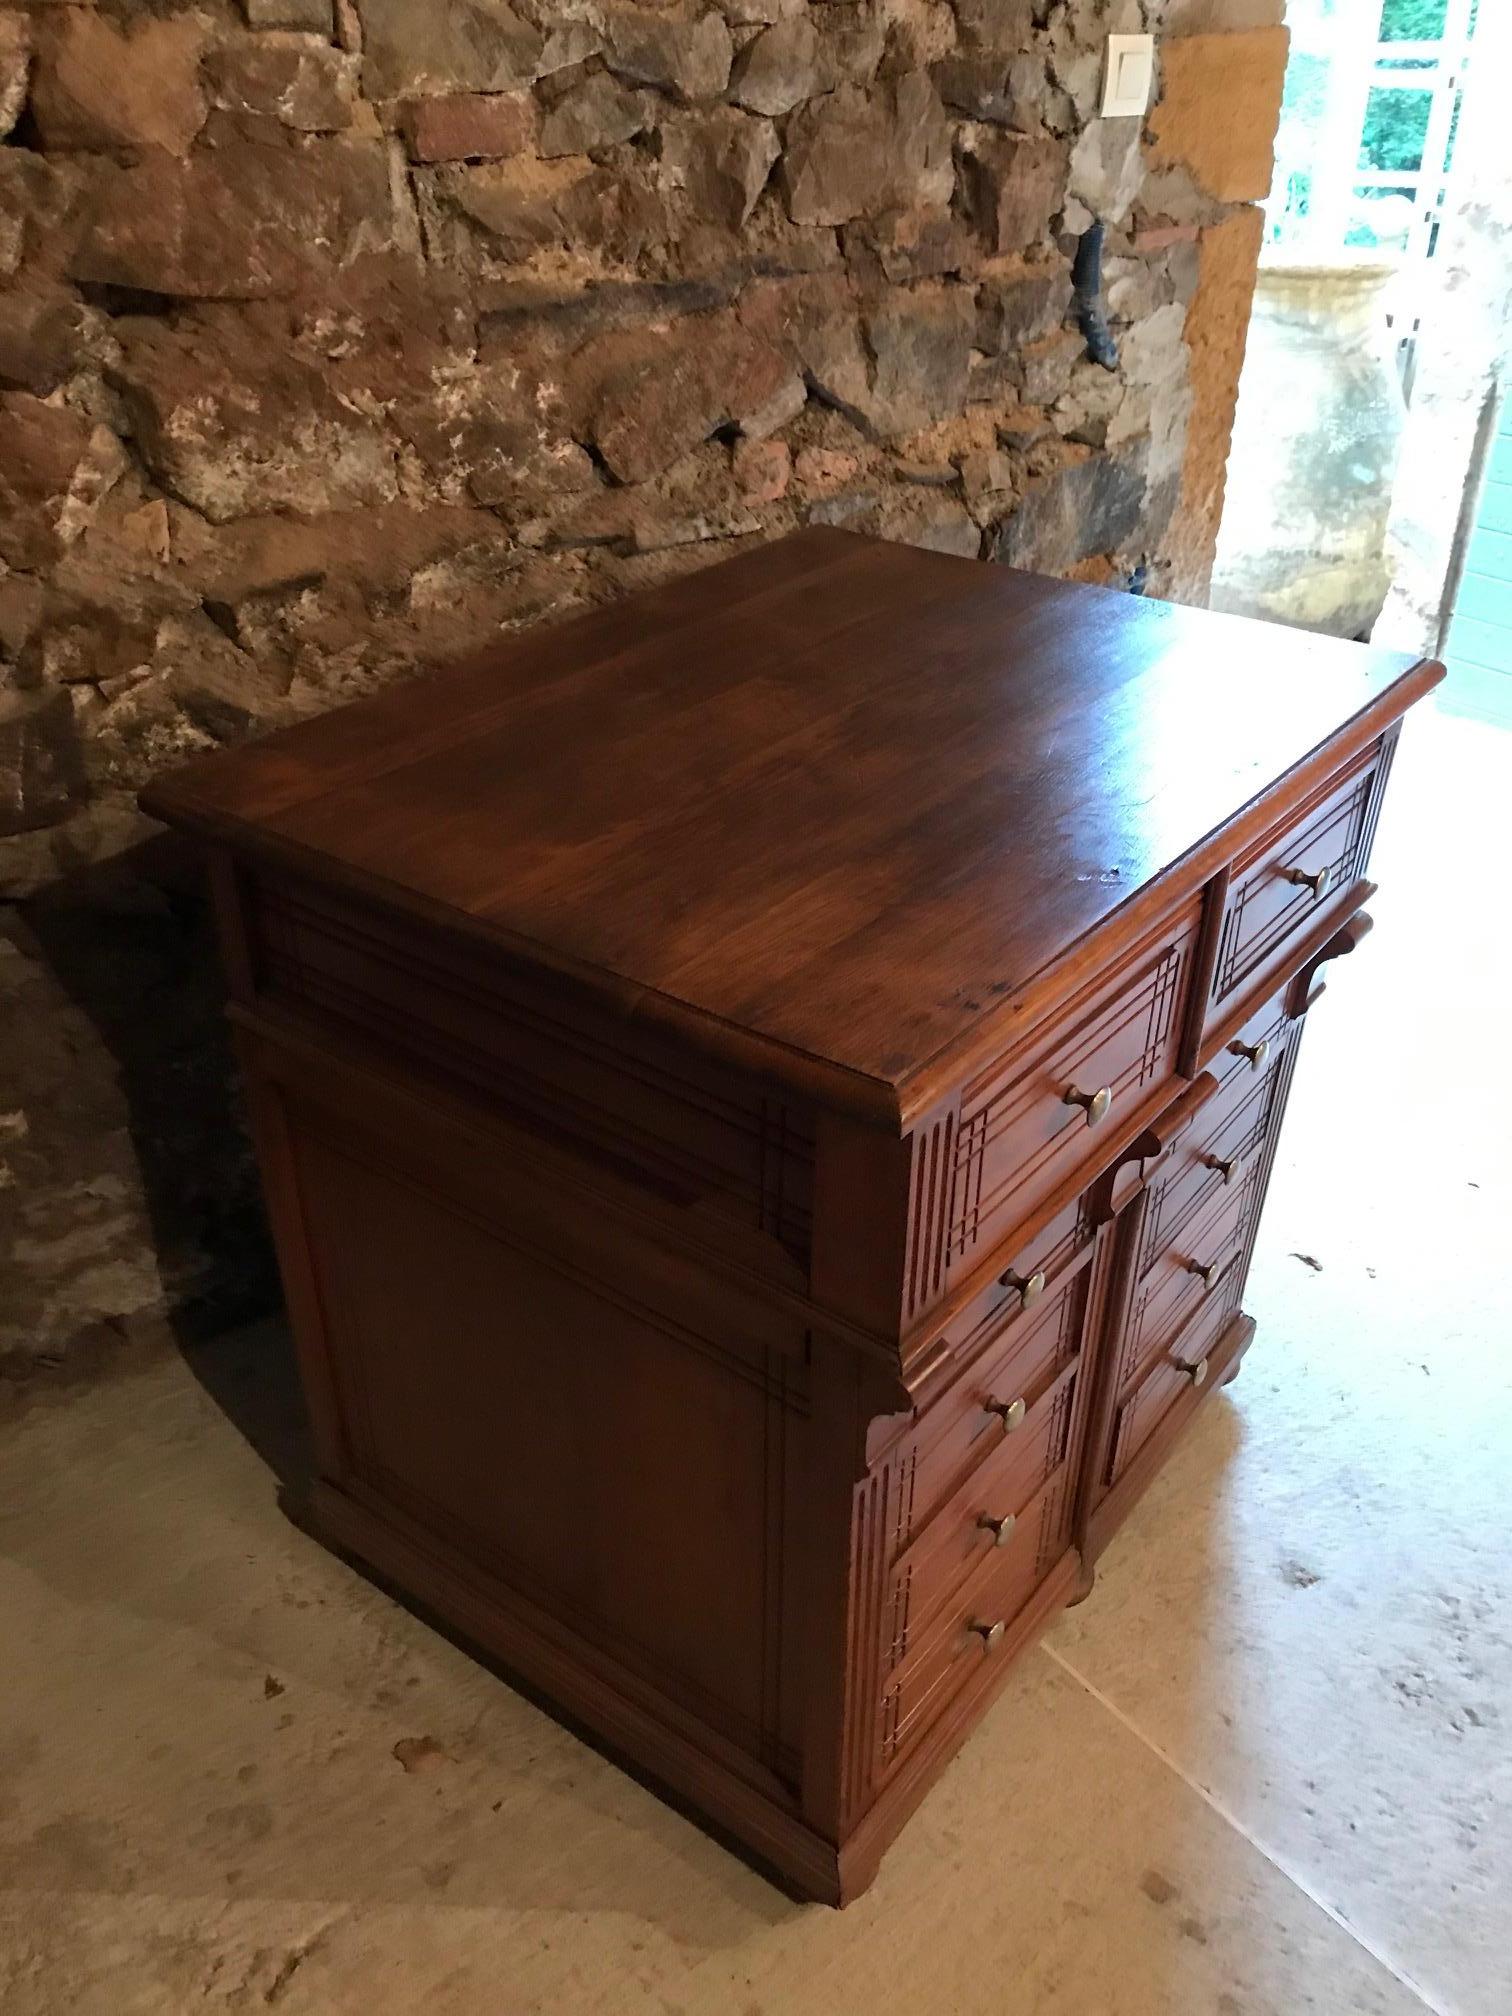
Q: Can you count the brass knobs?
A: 10